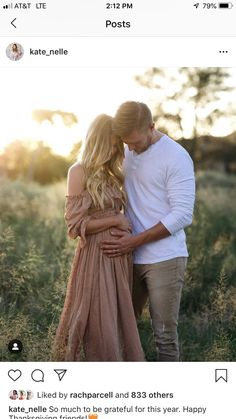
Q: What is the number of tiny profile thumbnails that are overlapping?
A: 3